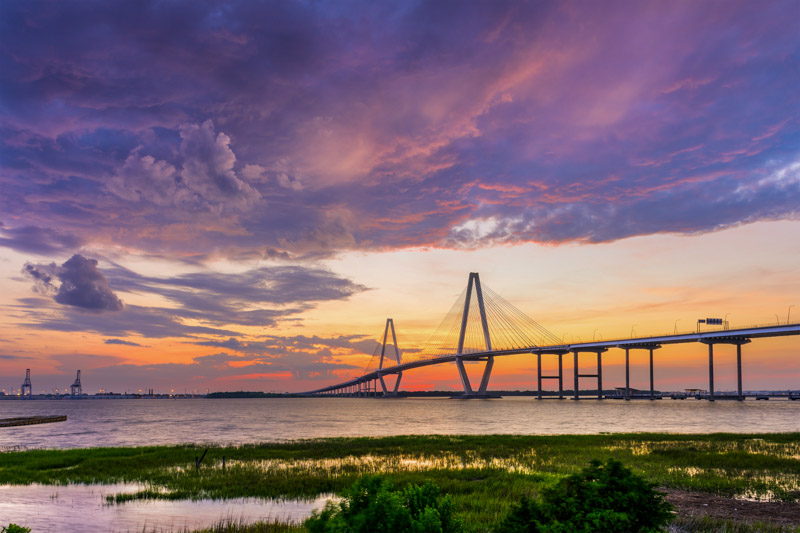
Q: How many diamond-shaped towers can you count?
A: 2